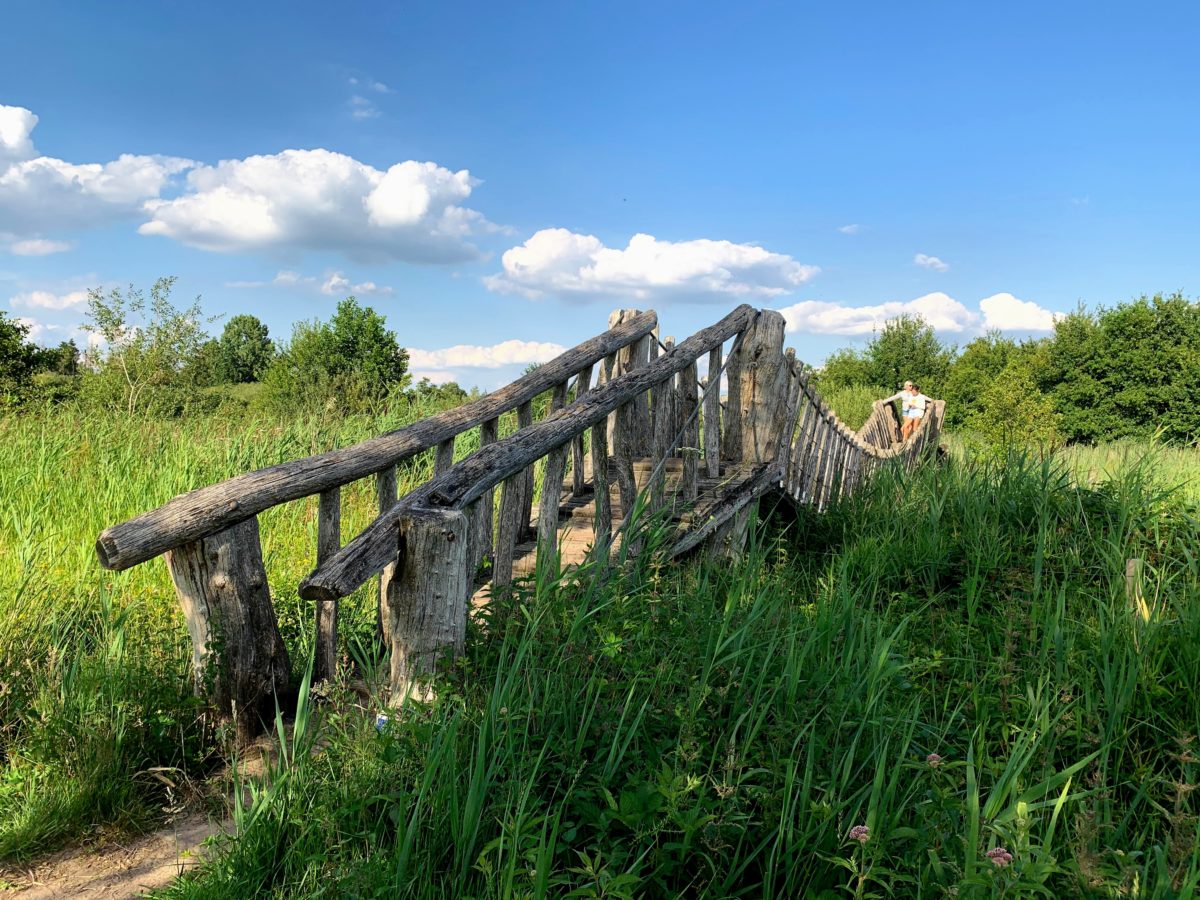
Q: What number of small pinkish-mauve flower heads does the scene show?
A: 3